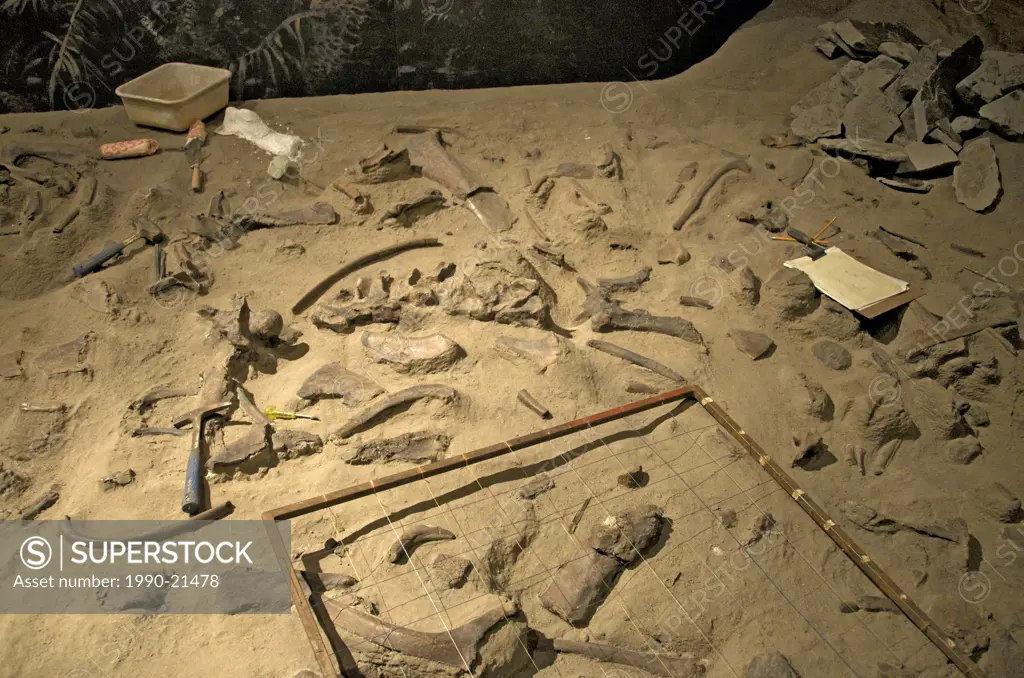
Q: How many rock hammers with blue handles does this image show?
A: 2